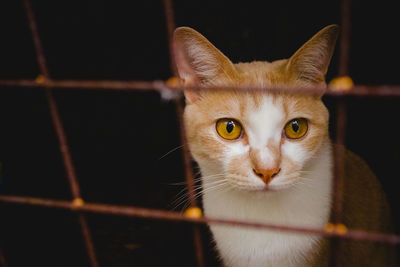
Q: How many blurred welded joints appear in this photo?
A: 6